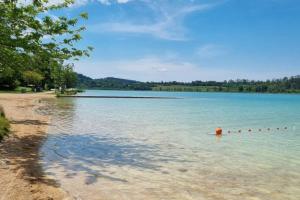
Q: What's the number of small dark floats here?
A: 7